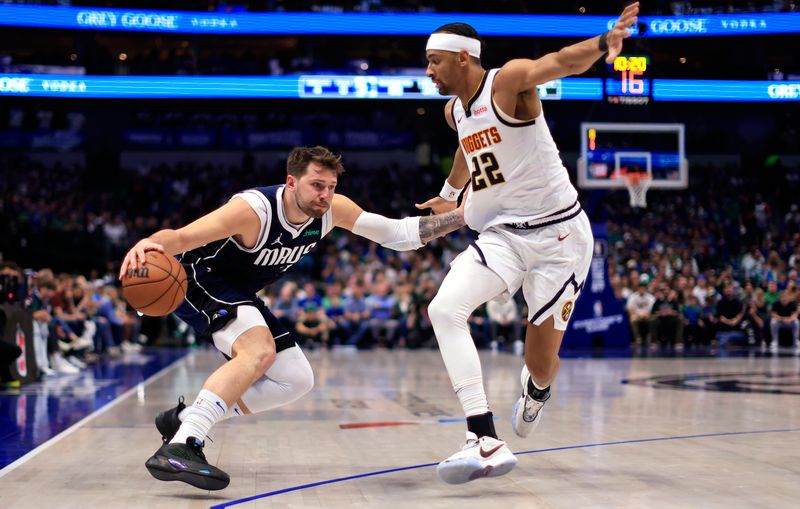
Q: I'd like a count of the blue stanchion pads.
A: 1